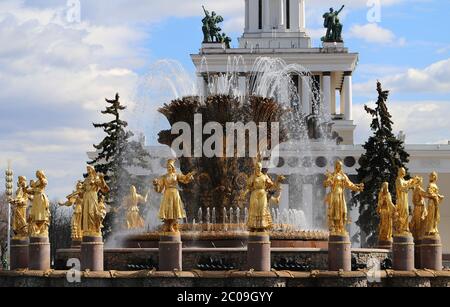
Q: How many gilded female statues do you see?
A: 12